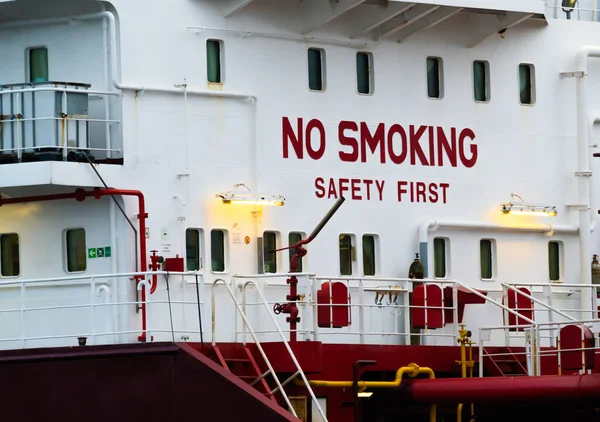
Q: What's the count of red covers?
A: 4